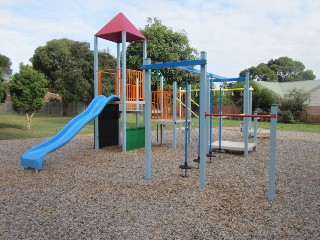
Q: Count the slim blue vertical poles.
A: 4